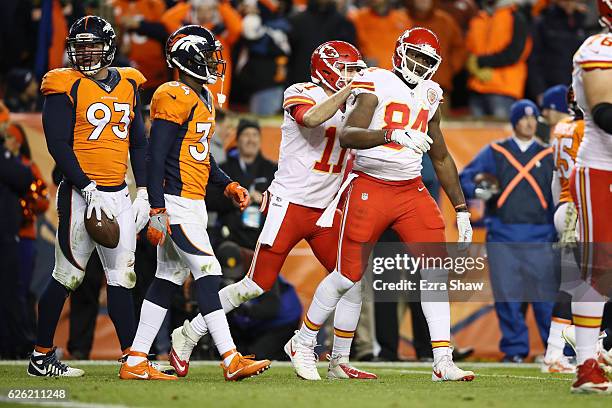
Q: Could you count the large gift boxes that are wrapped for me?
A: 0